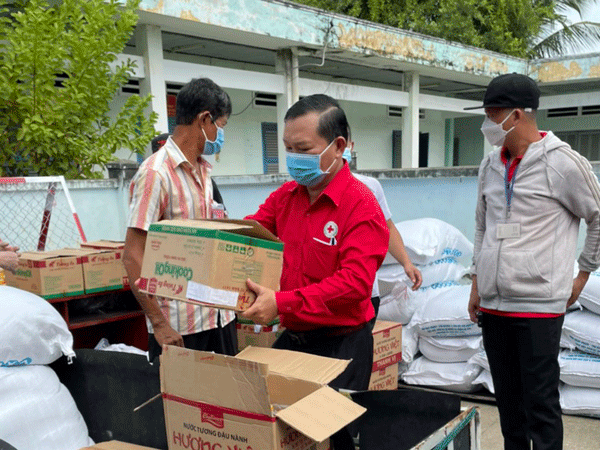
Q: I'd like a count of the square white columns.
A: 3